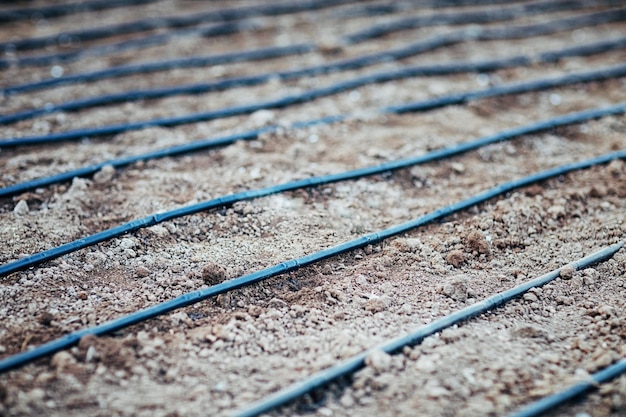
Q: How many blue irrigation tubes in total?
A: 11